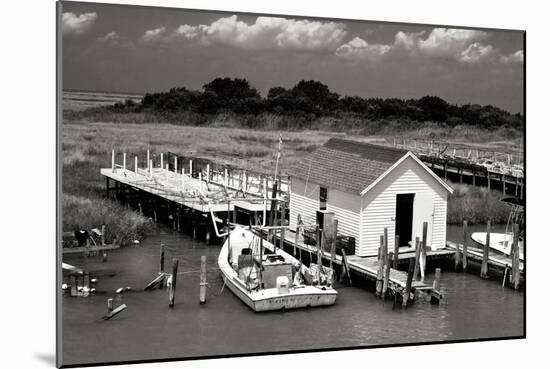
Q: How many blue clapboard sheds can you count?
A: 0